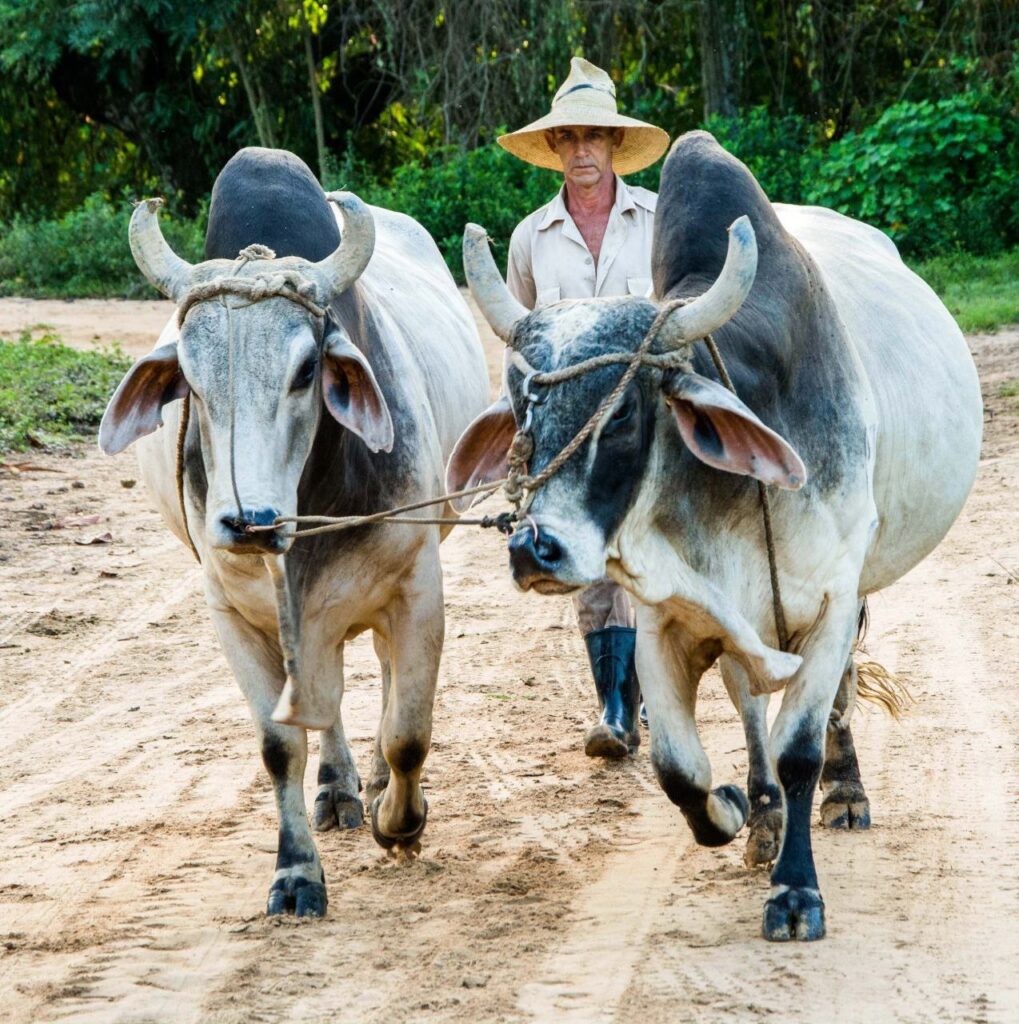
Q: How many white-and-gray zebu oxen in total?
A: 2